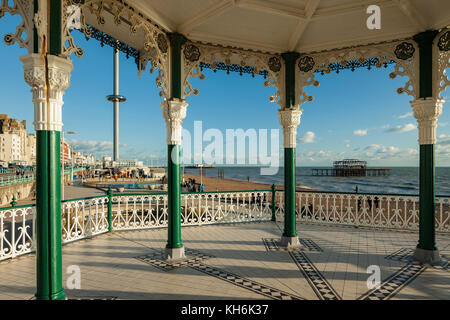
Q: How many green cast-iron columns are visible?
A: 4